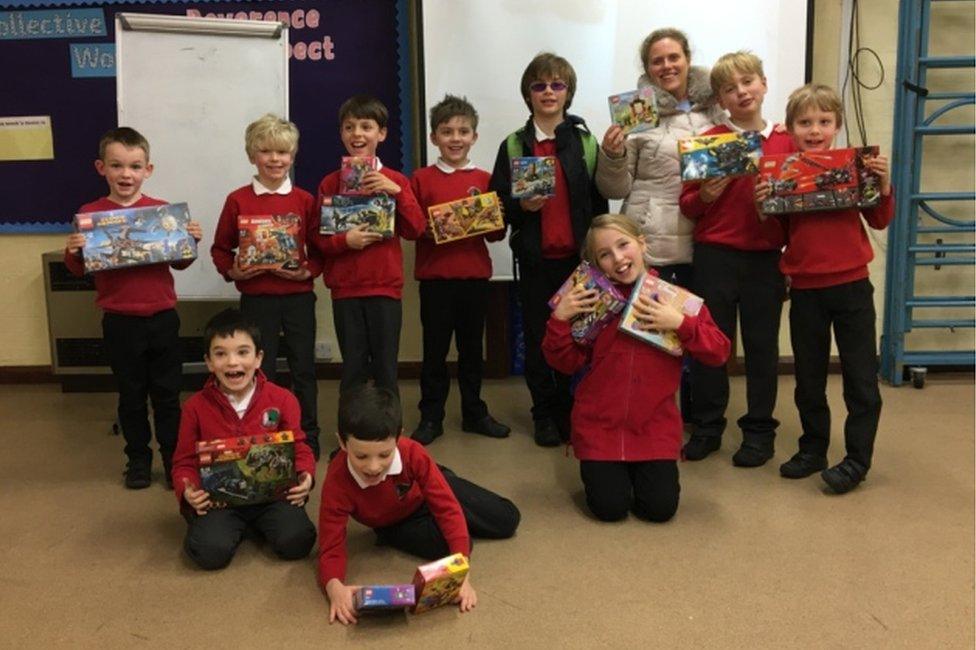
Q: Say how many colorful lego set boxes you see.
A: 14